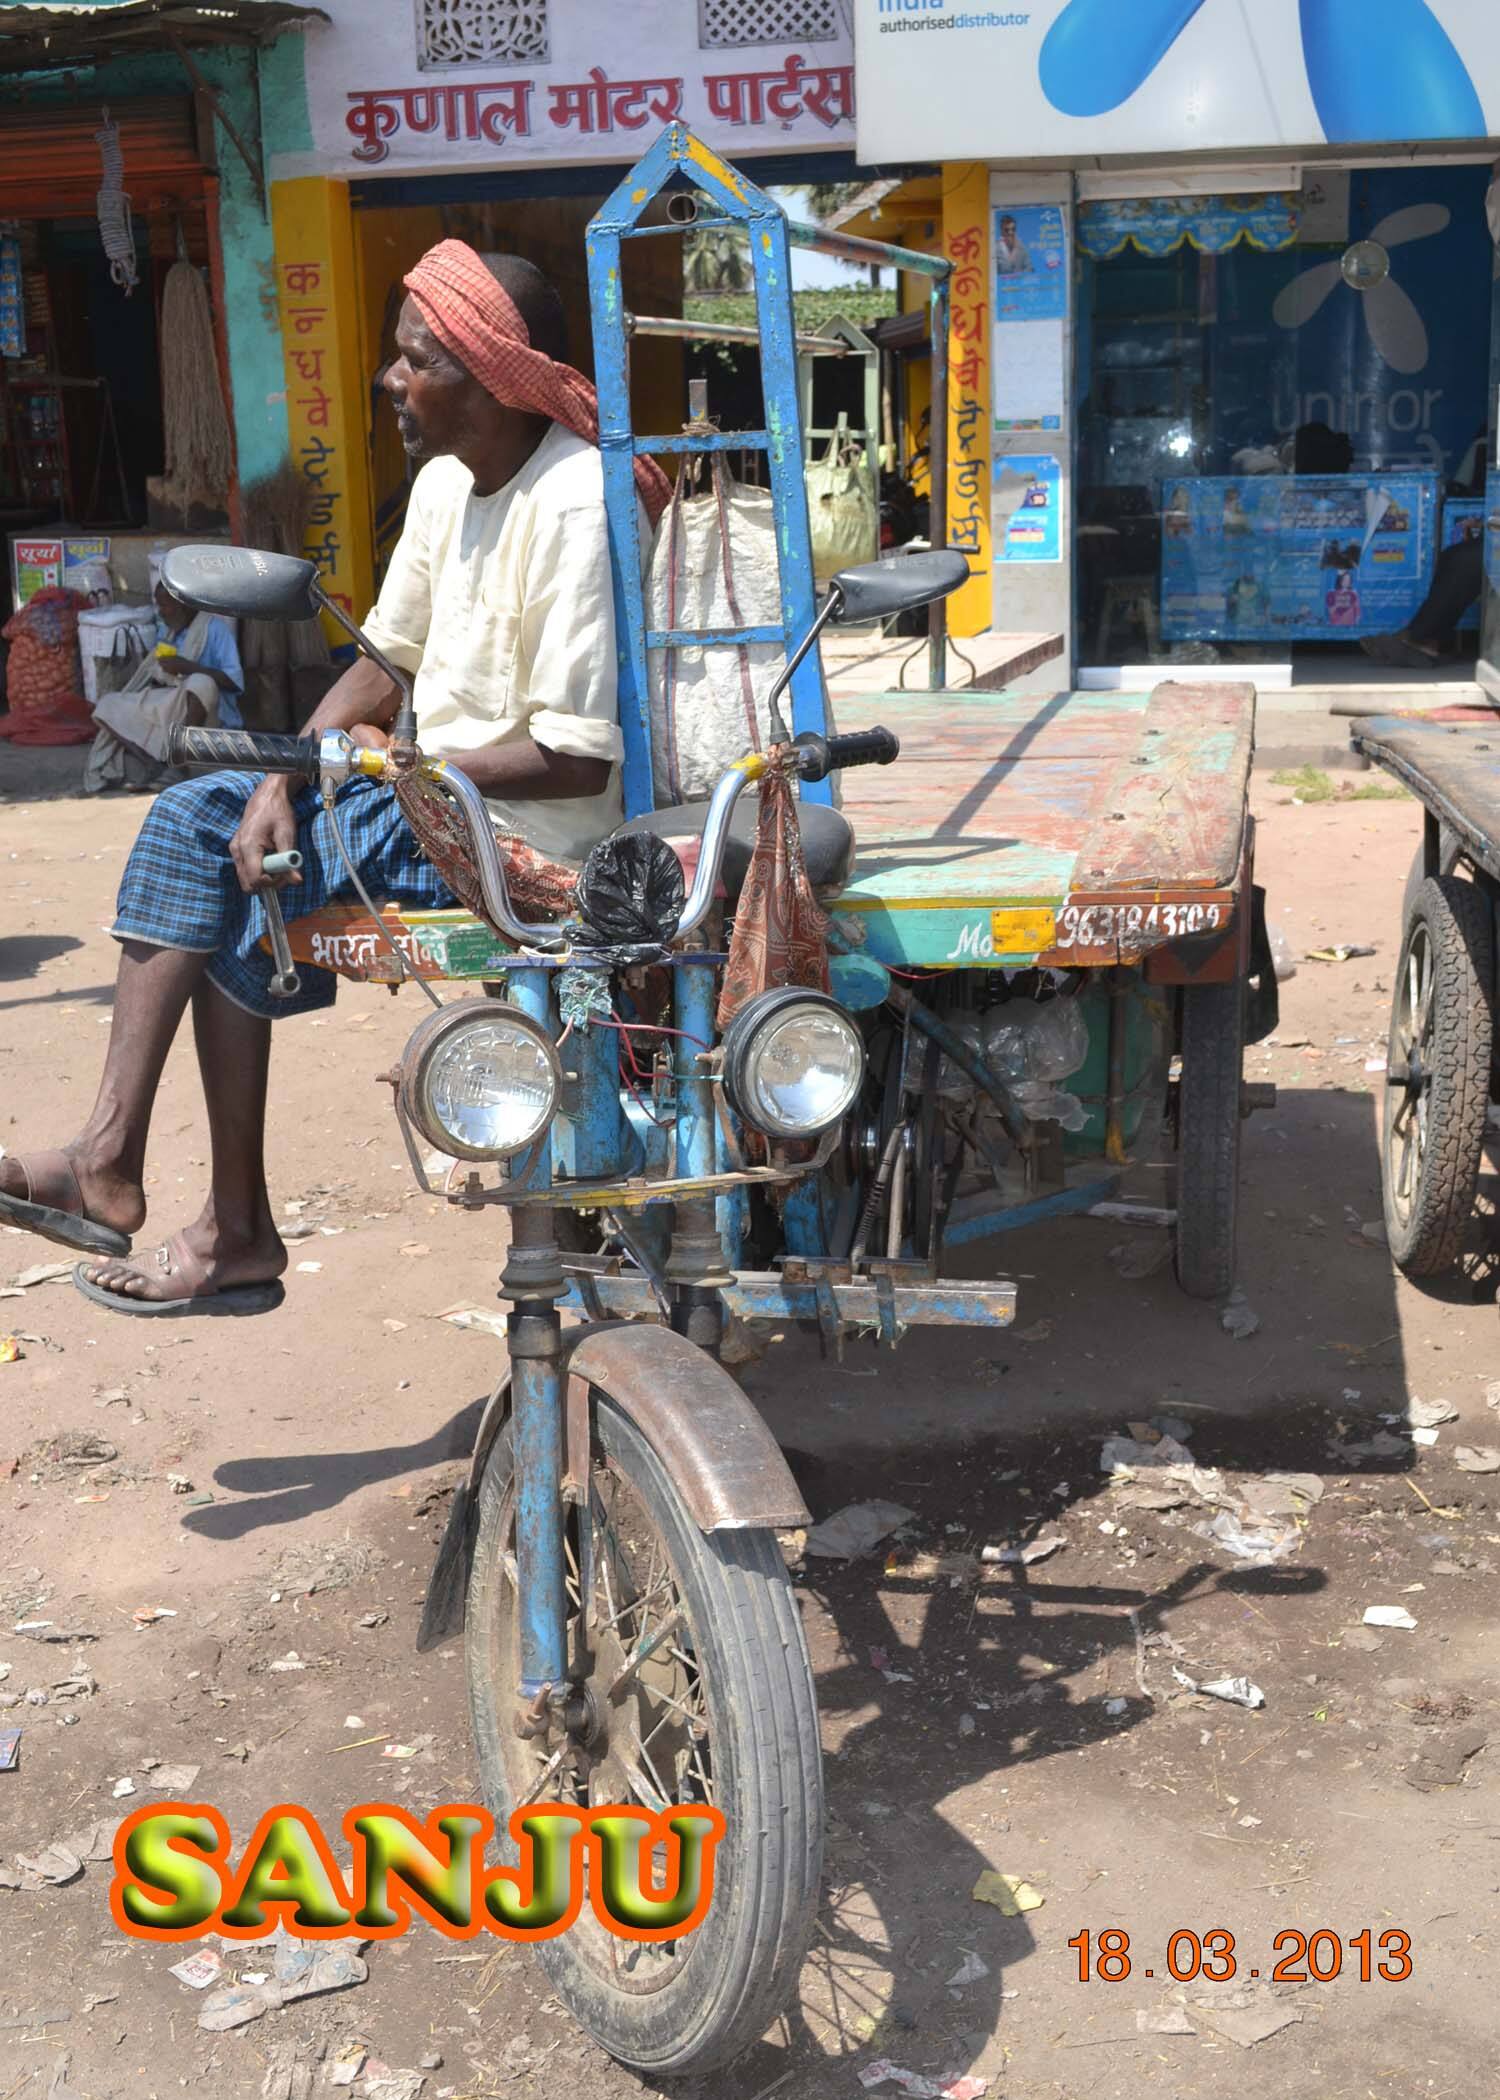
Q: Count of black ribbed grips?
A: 2